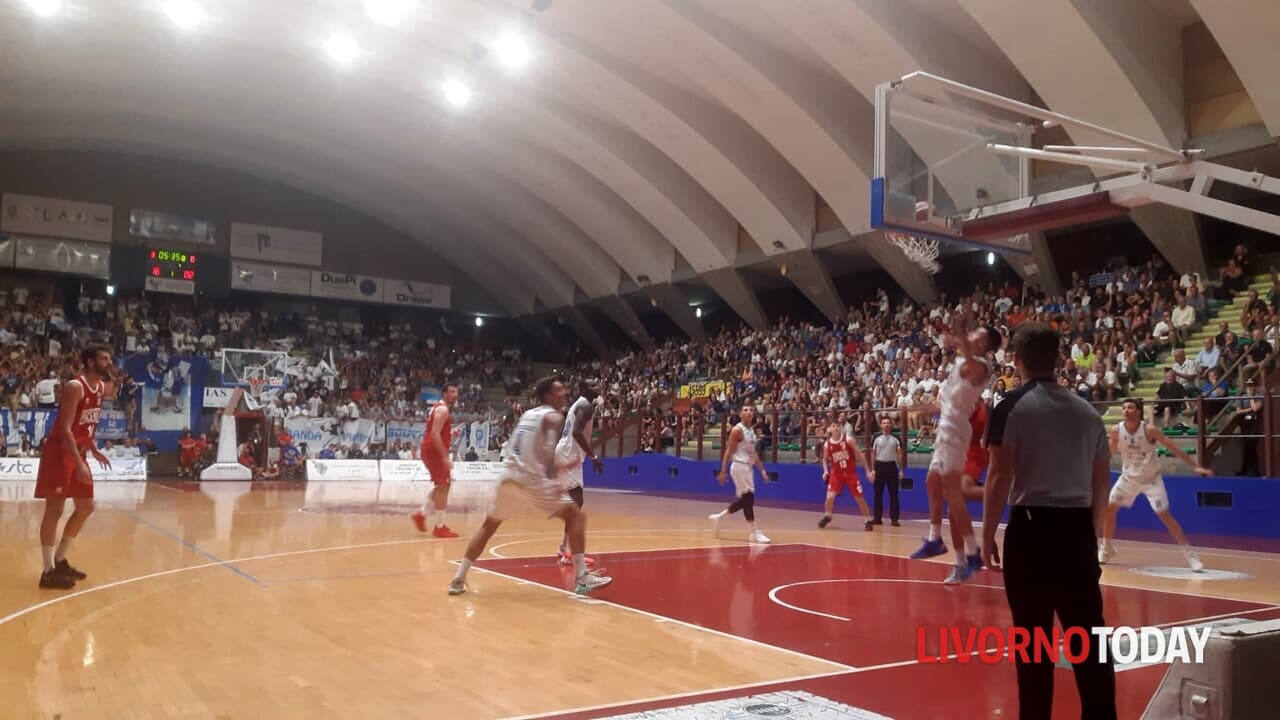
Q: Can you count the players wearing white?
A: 5